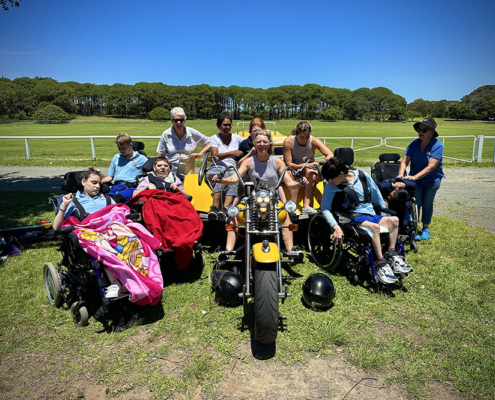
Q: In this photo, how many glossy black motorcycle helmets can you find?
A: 2